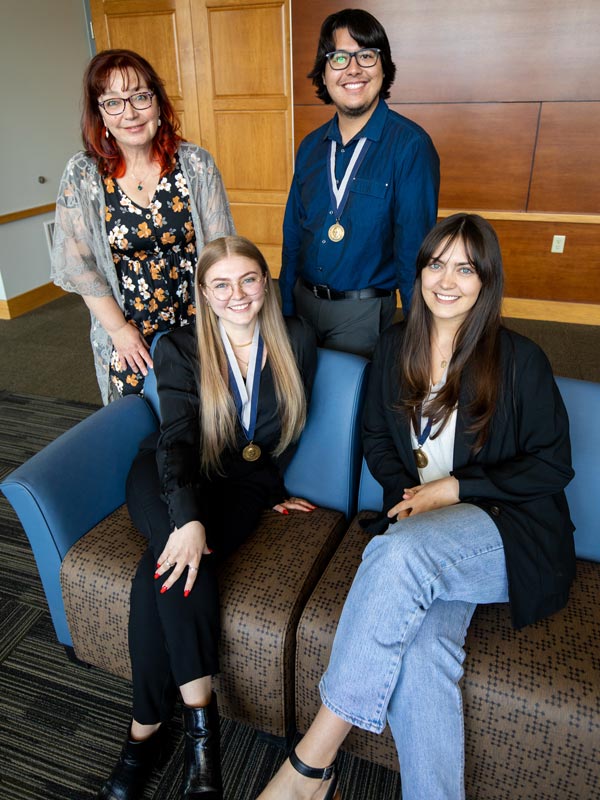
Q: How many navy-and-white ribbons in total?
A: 3